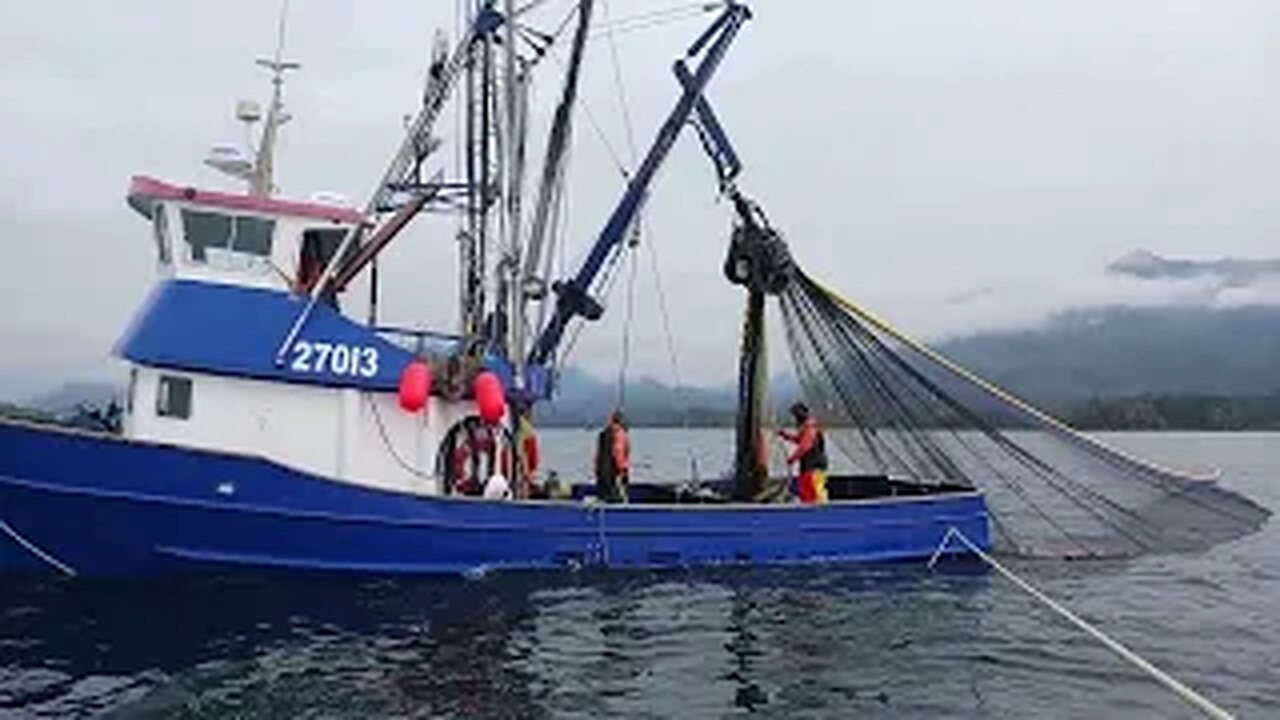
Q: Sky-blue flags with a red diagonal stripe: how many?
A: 0